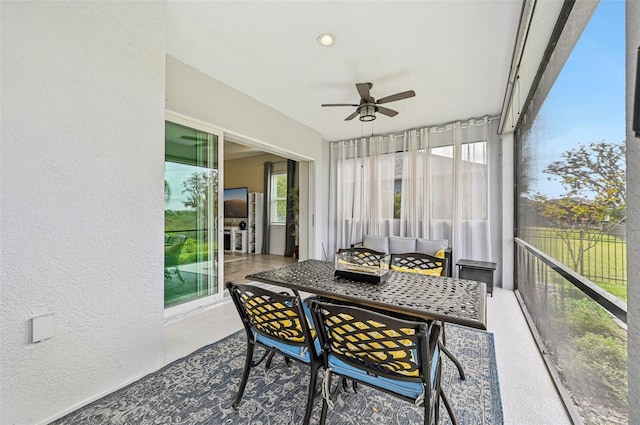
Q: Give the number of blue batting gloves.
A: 0